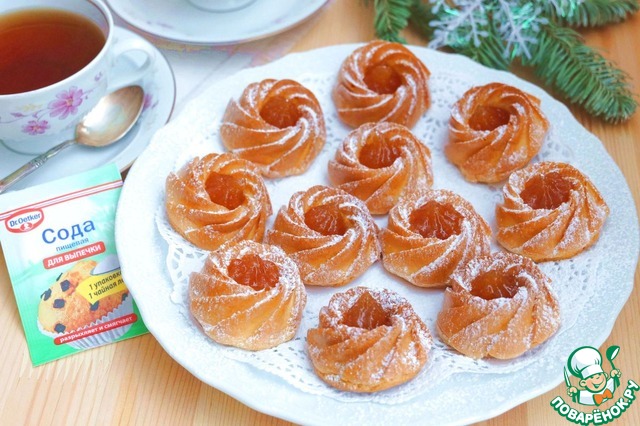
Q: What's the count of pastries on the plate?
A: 11